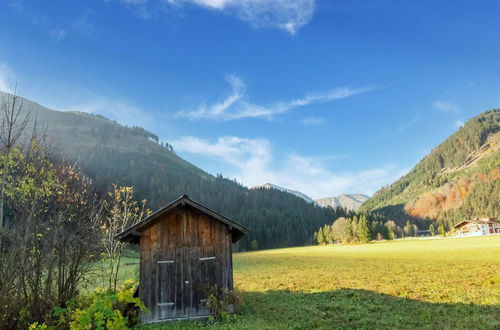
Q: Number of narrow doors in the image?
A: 2